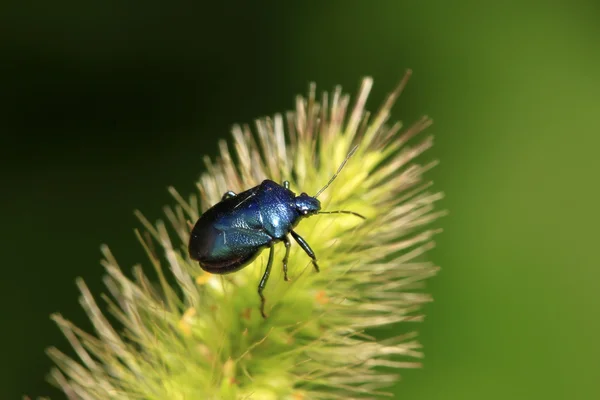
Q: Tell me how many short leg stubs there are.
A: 2